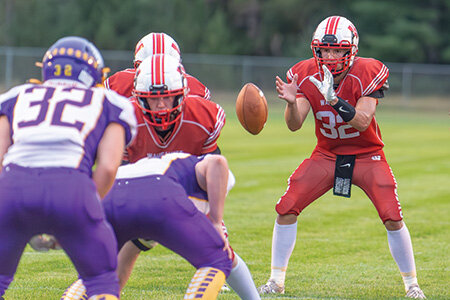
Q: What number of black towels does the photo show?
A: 1